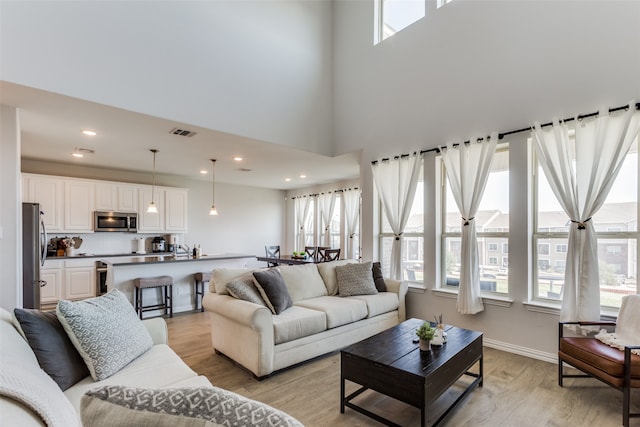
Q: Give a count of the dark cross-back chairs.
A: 4